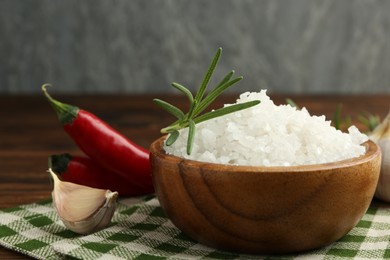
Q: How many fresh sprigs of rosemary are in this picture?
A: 1